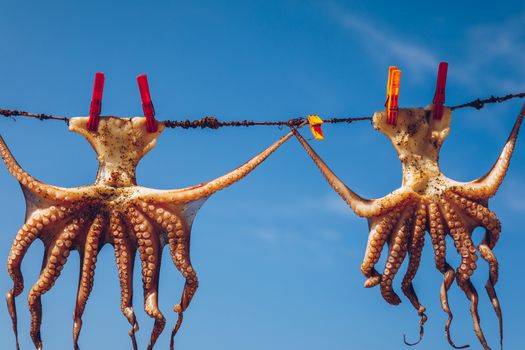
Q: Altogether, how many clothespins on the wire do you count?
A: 5